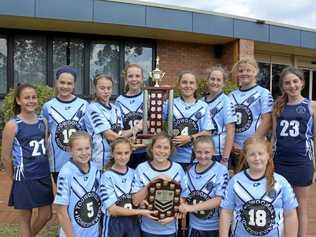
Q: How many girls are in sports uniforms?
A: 13